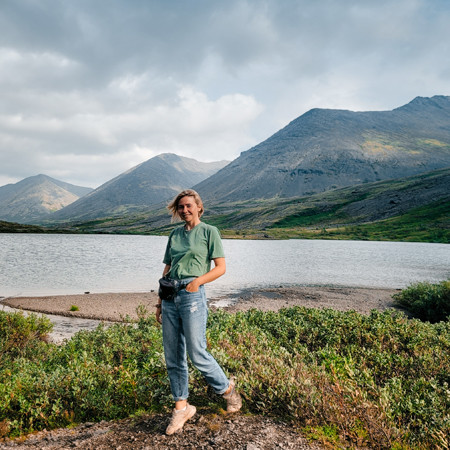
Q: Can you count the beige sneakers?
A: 2